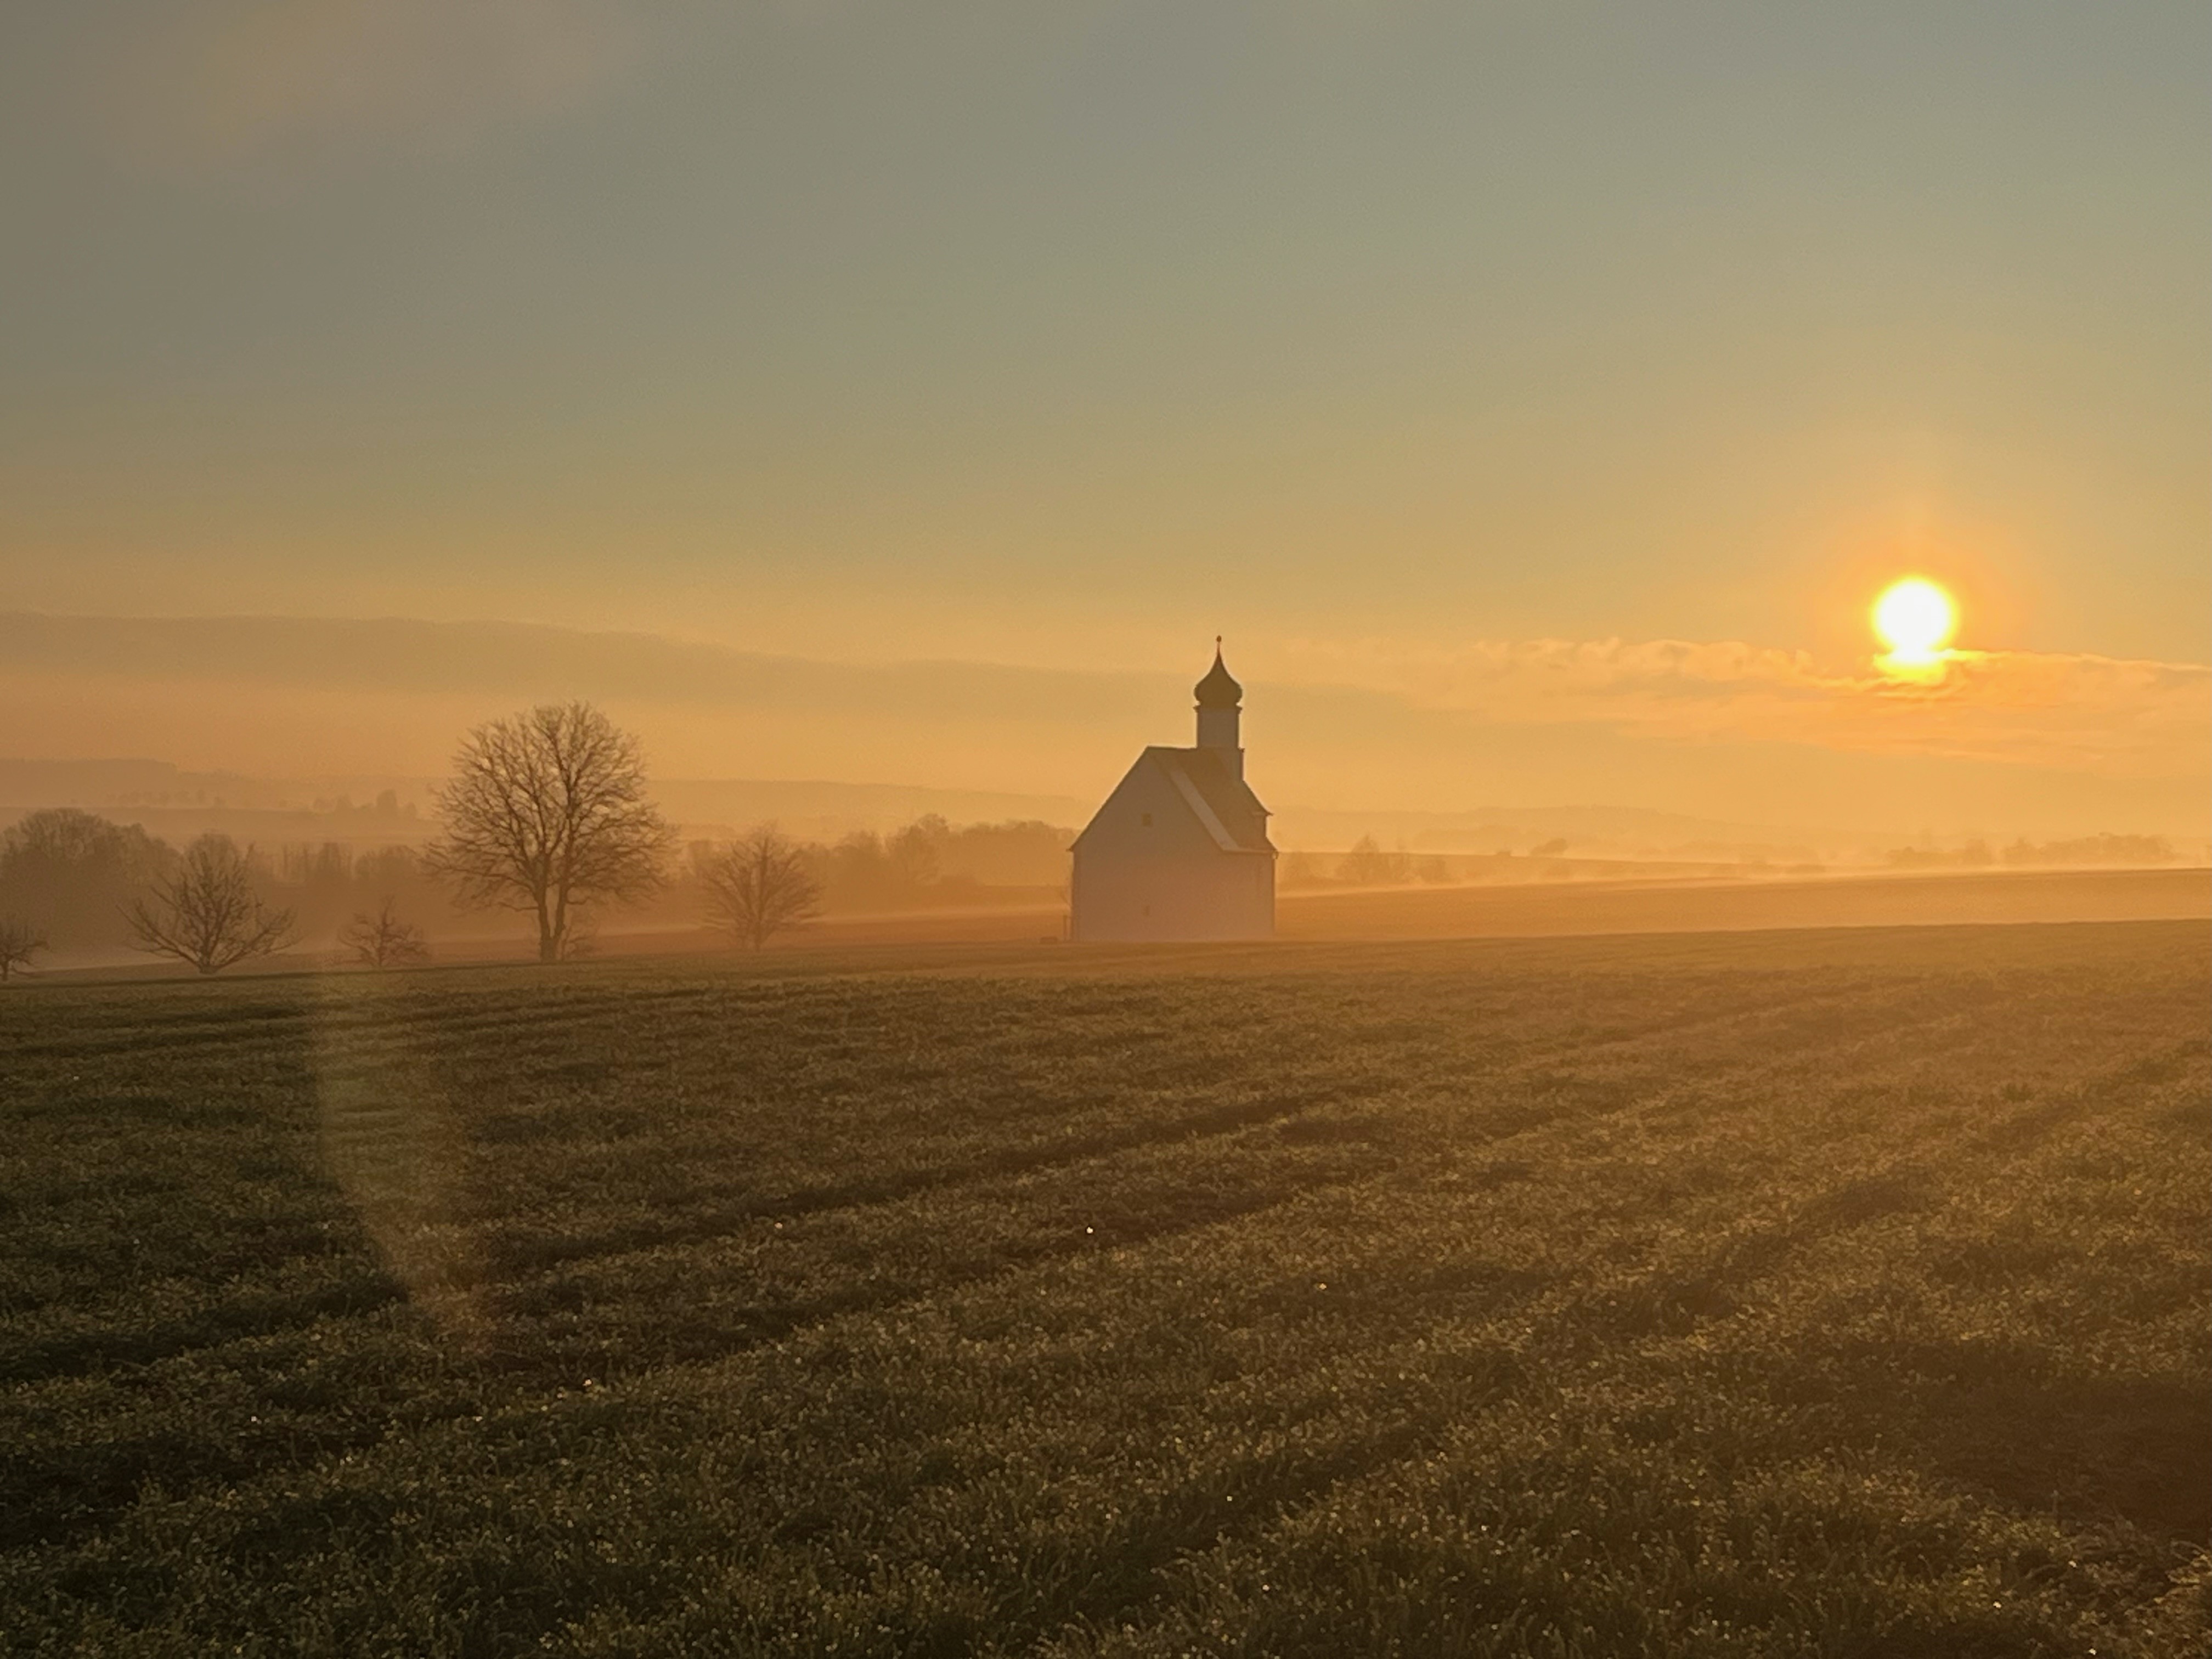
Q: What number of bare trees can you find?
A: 5